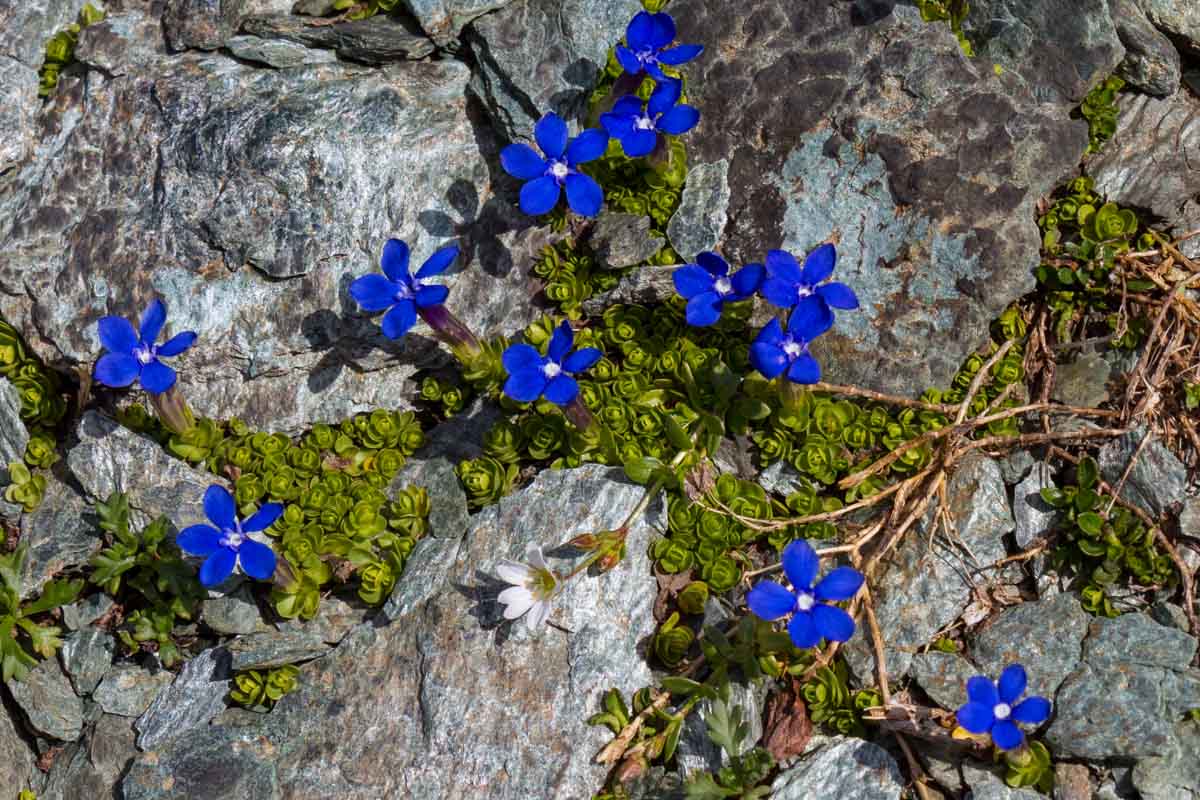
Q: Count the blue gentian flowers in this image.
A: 12